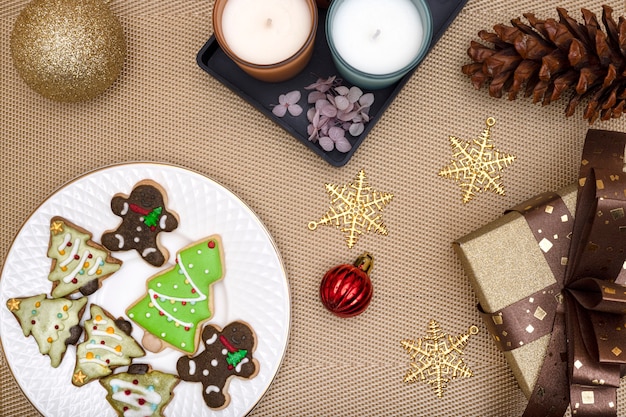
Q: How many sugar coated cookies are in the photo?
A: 7